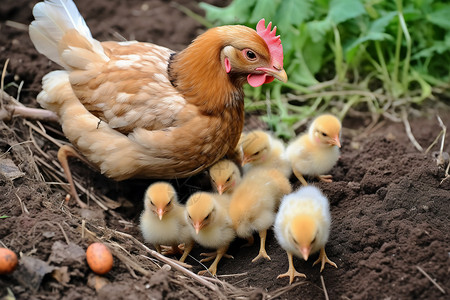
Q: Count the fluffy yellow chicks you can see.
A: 7